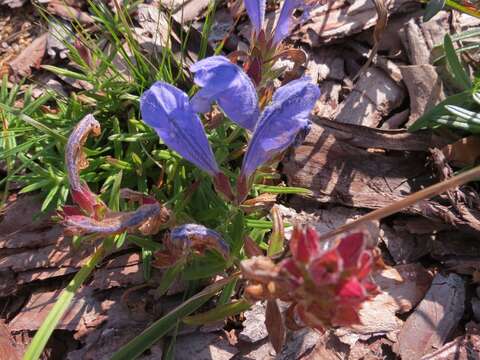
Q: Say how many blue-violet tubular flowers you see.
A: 5